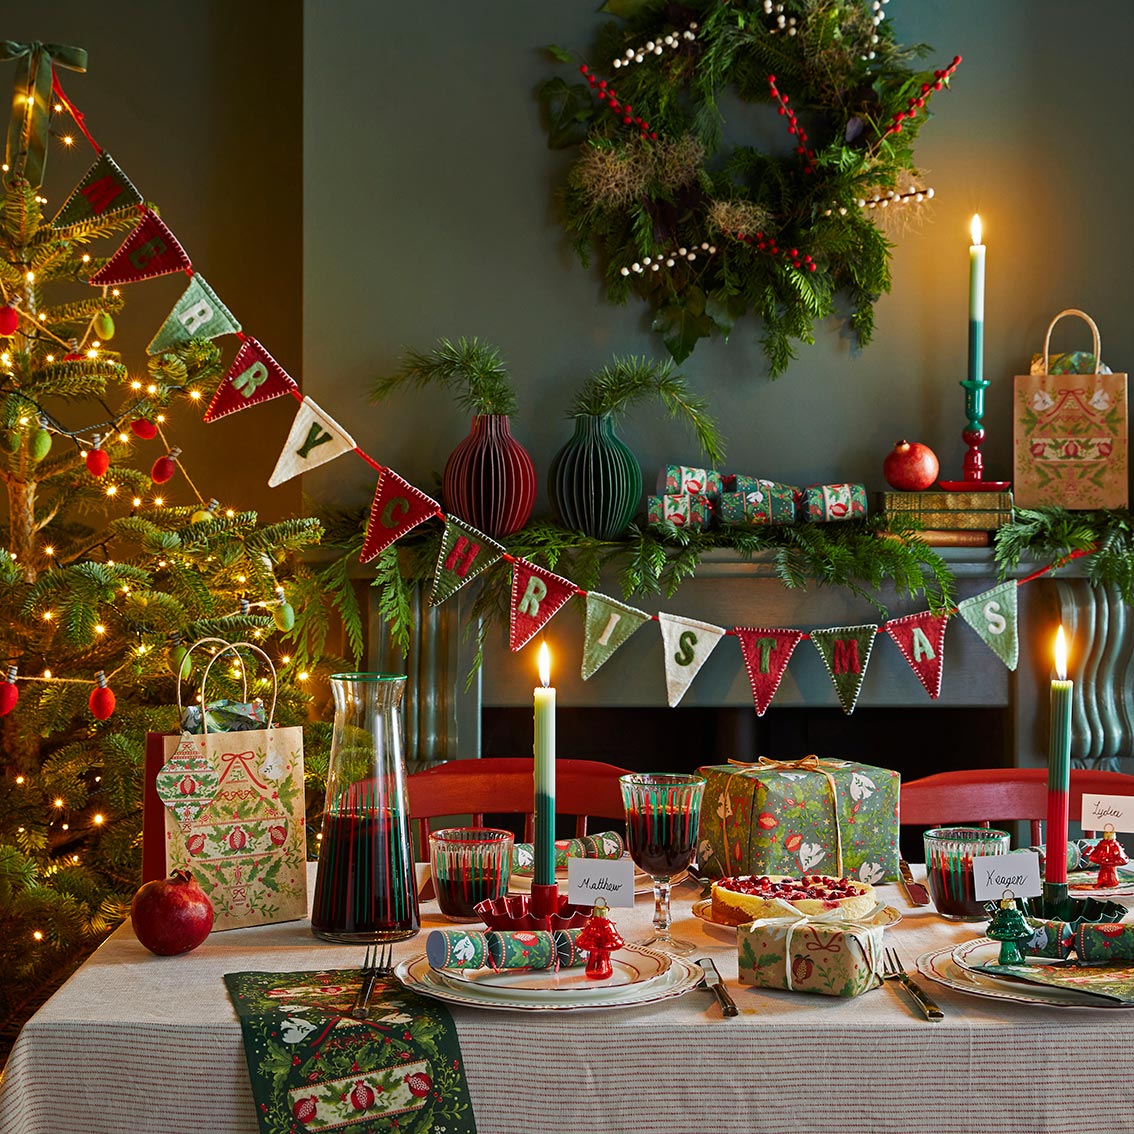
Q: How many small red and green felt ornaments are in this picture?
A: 13